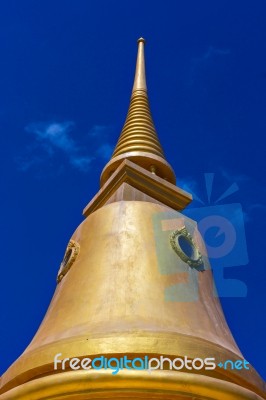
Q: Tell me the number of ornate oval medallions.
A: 2